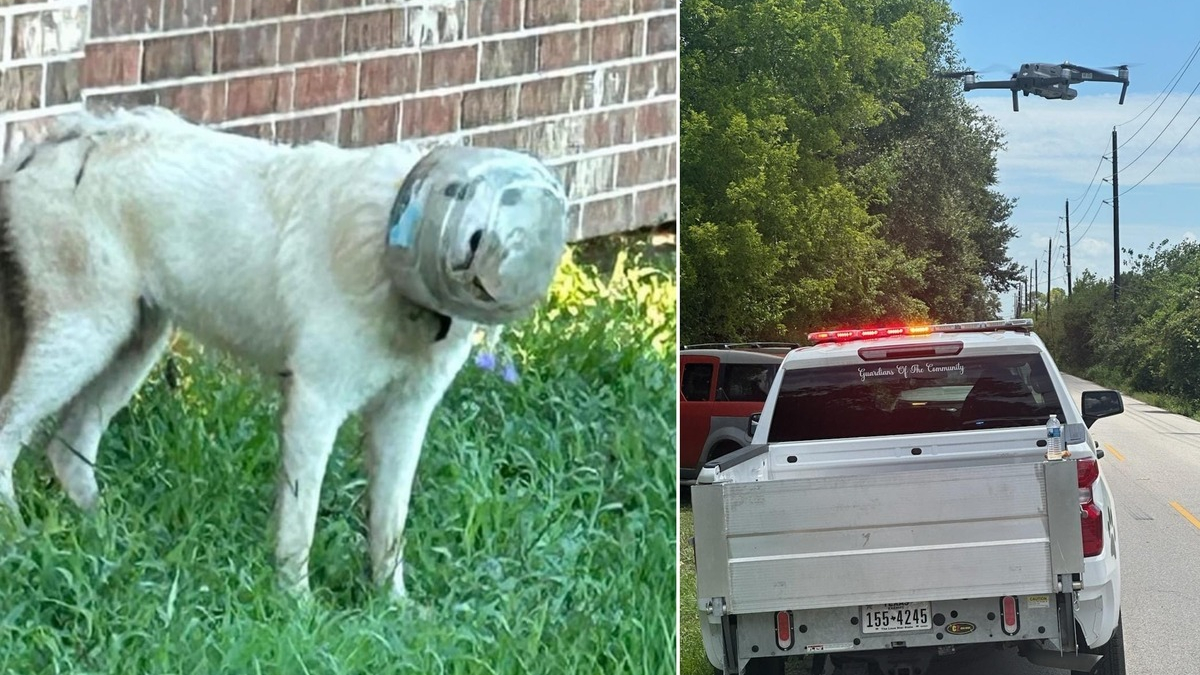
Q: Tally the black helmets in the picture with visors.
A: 0